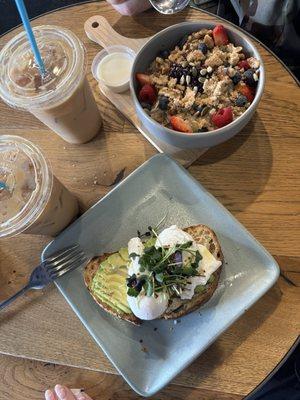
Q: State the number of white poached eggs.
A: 2